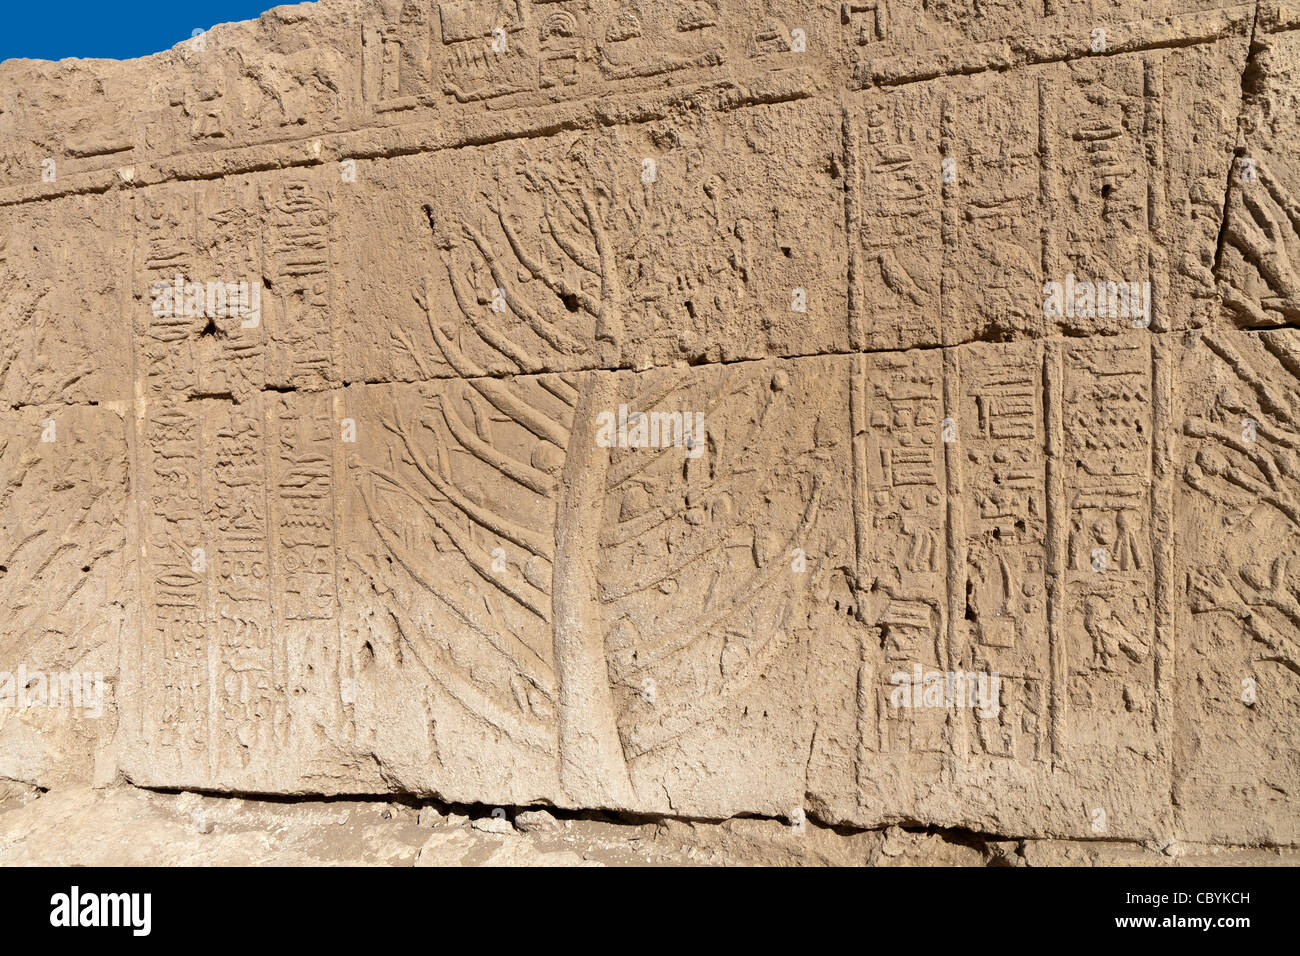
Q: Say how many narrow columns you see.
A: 6